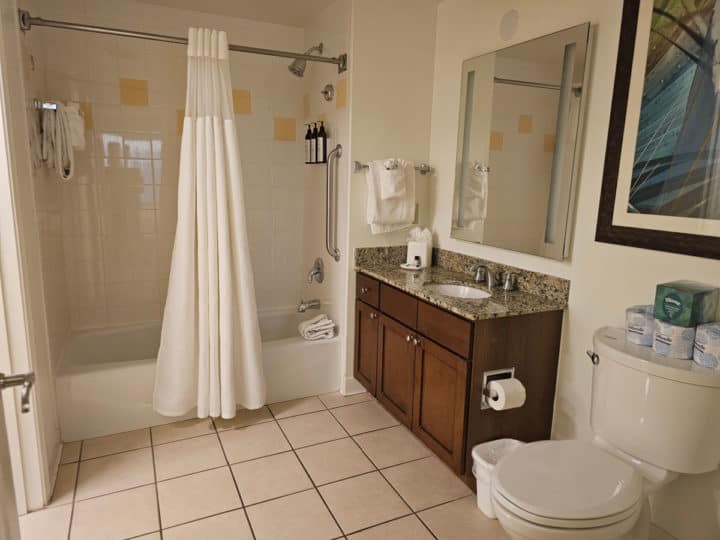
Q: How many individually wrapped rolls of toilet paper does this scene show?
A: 3